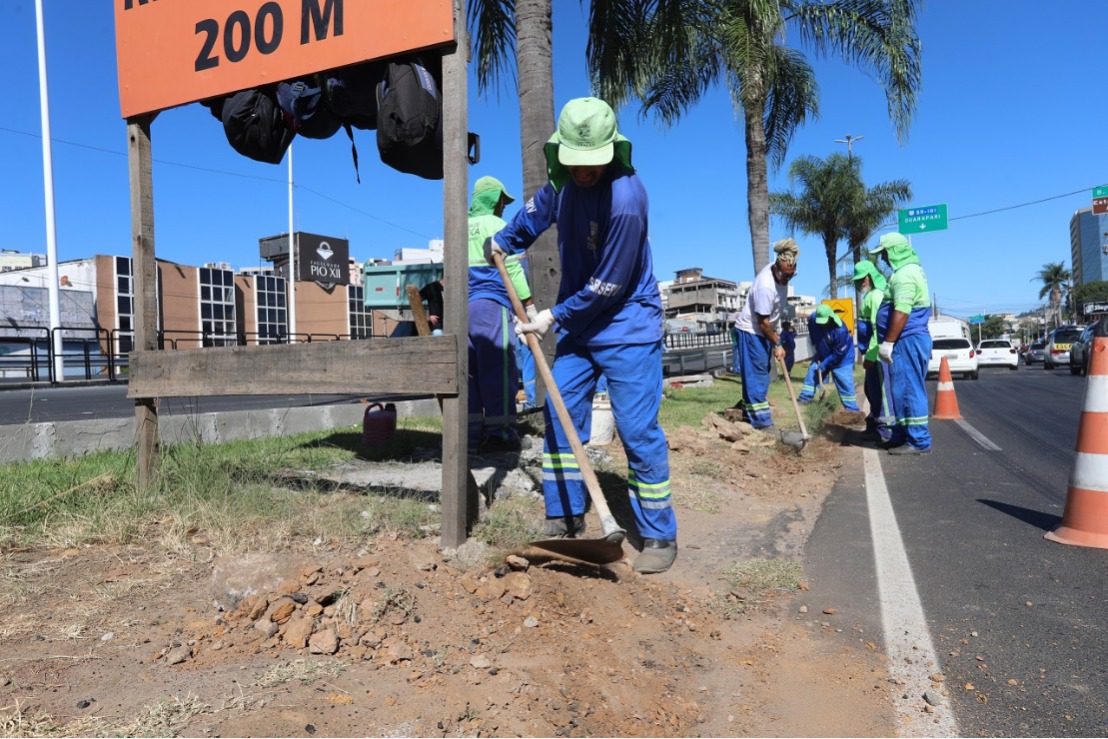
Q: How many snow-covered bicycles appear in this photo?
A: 0